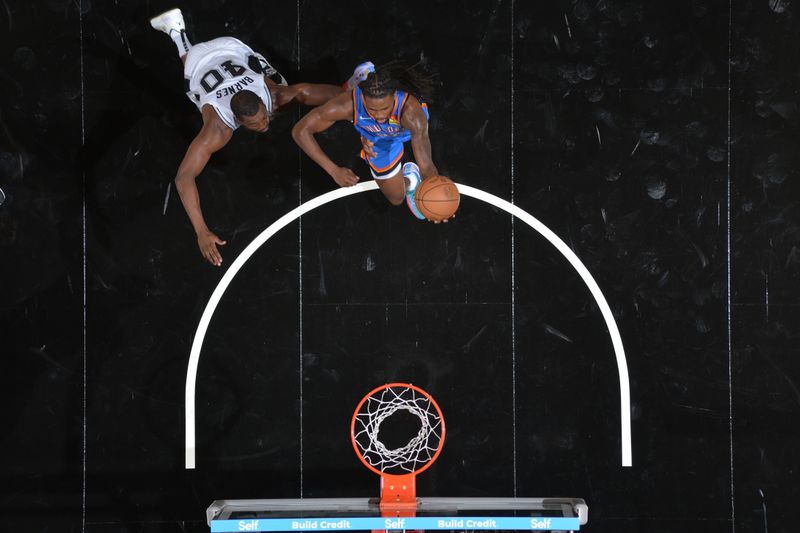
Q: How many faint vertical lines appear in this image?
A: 4